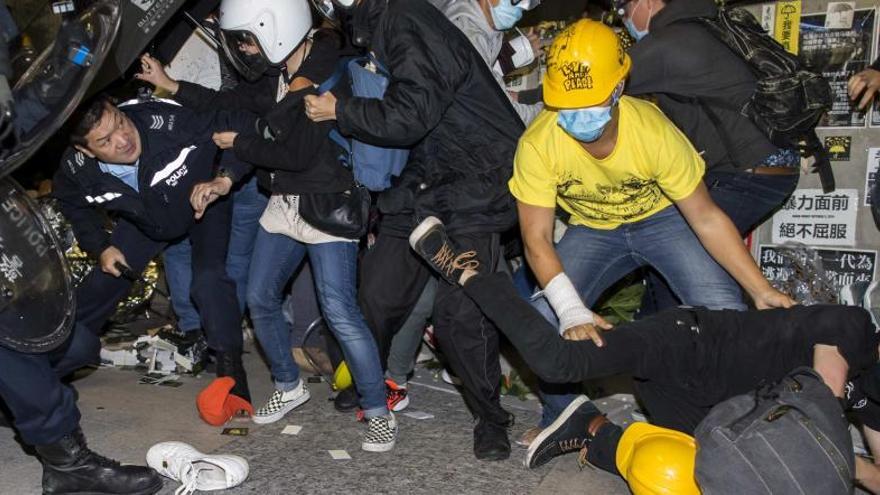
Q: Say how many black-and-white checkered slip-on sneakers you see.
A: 2